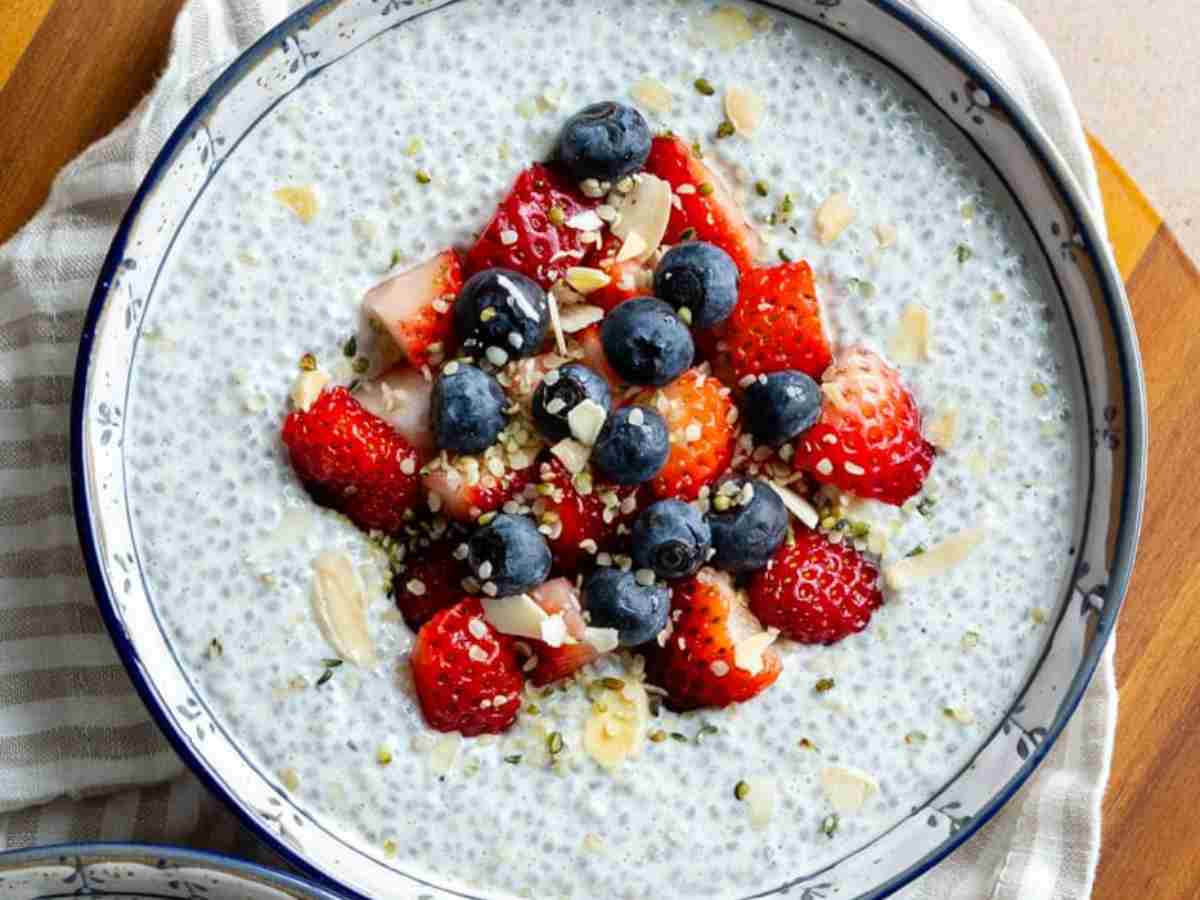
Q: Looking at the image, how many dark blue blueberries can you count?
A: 12